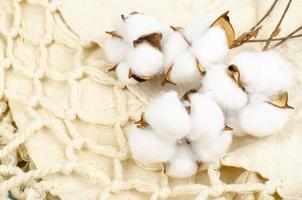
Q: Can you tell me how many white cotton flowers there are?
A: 4